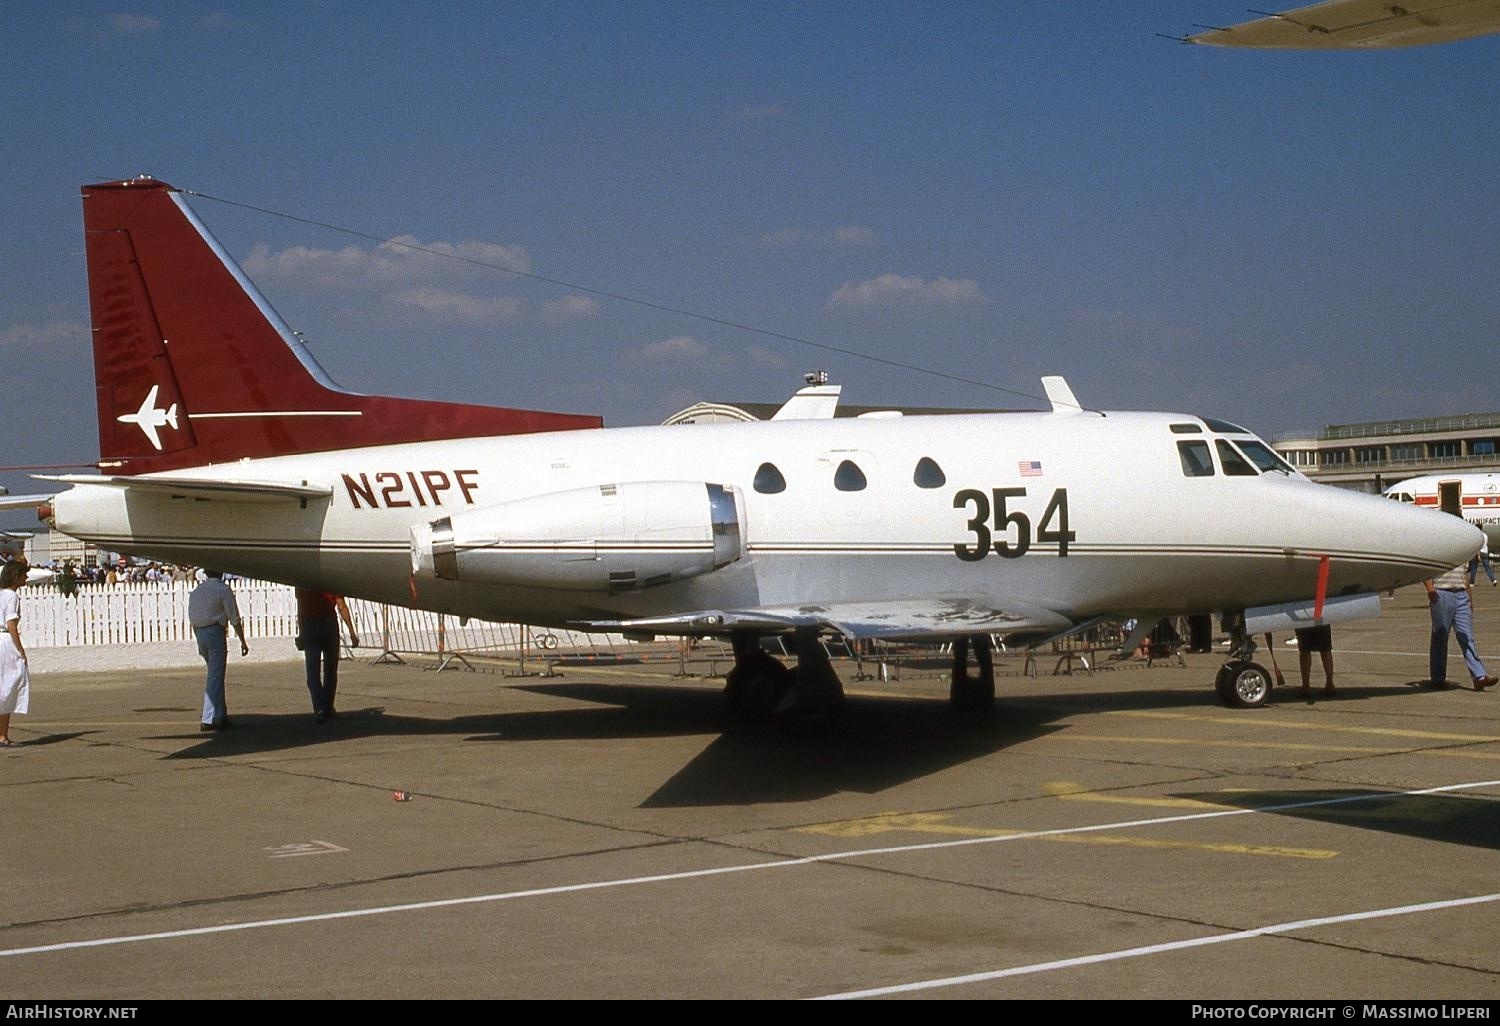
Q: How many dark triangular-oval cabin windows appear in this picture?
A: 3